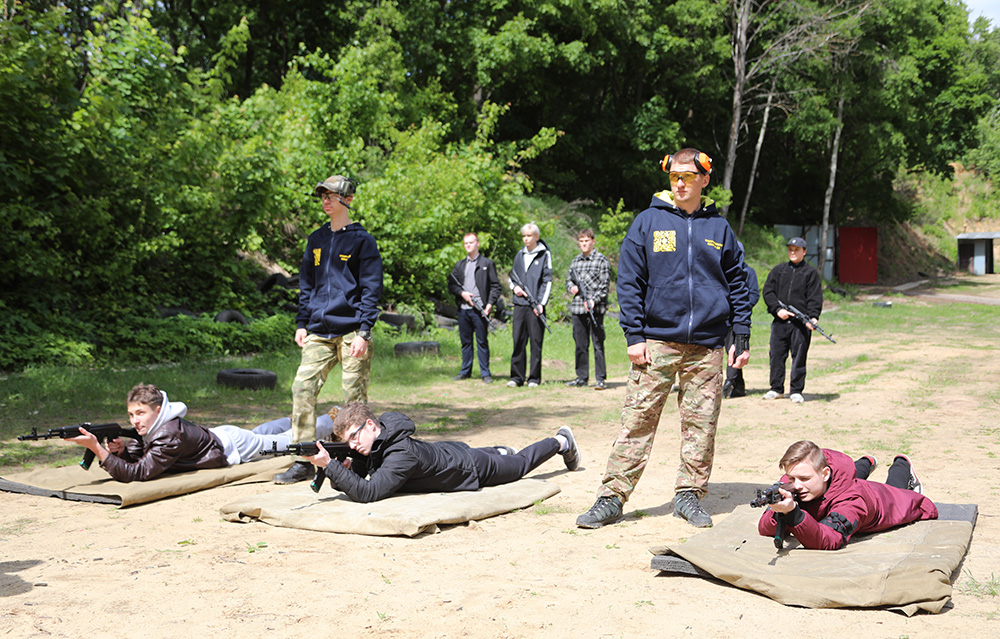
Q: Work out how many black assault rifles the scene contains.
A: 7